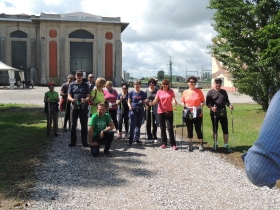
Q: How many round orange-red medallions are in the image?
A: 2